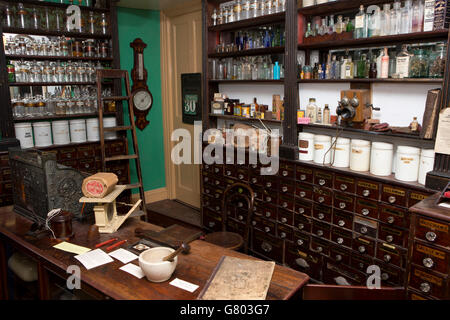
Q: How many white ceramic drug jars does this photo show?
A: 13